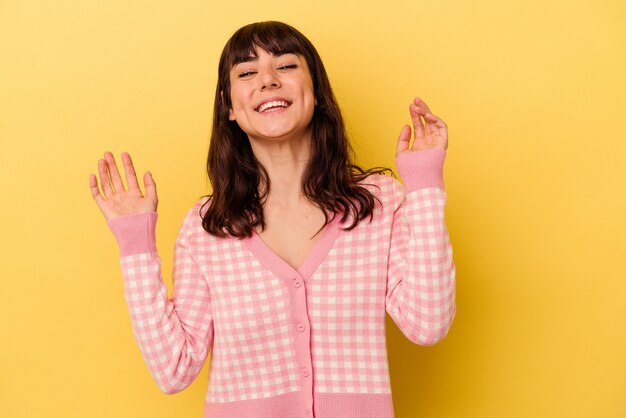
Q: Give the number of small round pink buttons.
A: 3